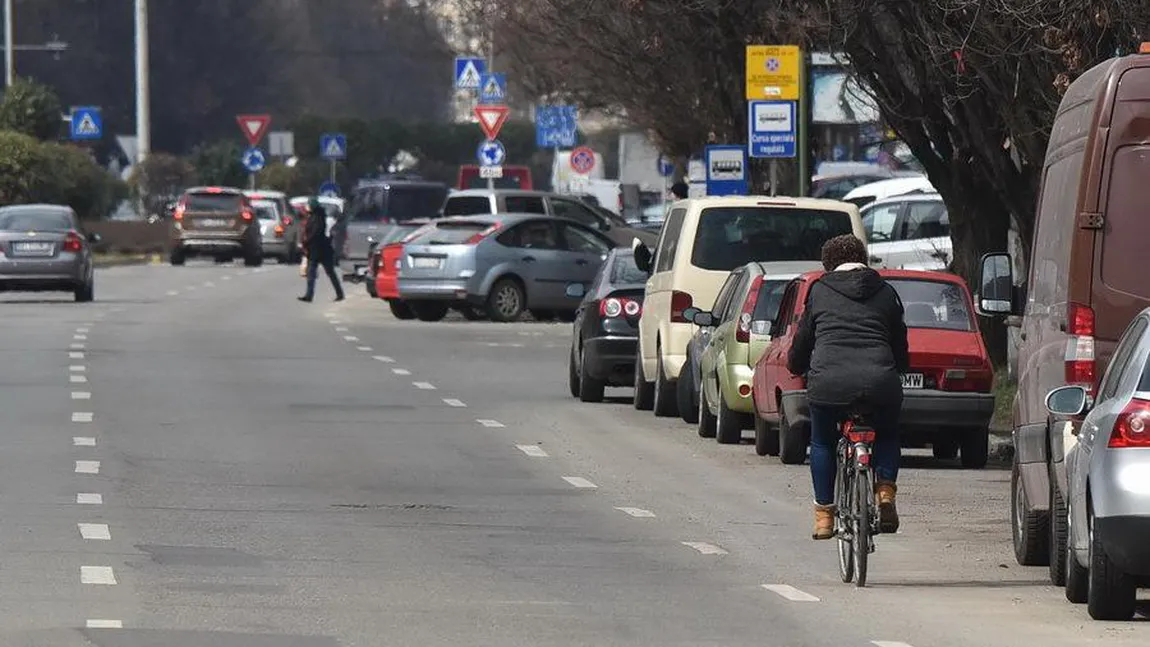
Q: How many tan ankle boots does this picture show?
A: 2